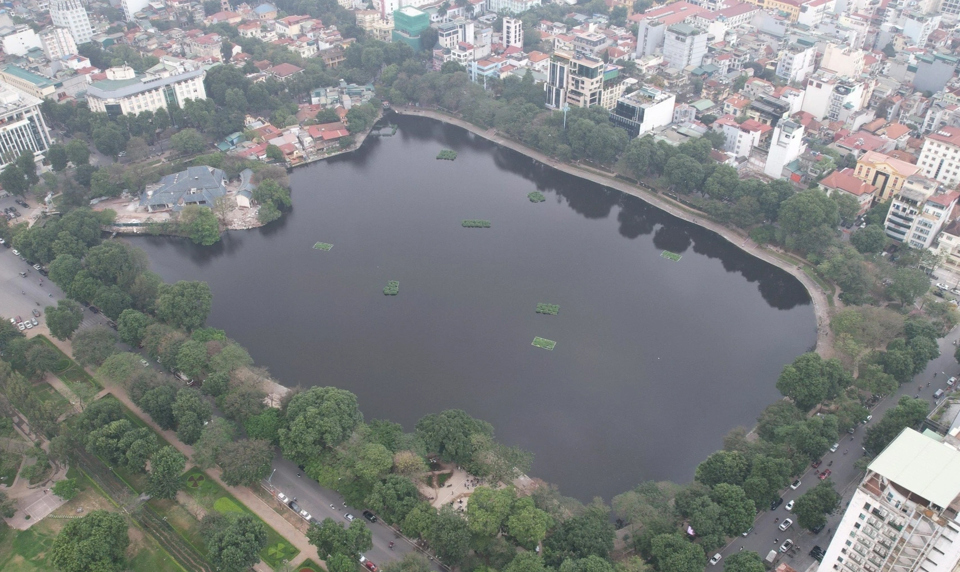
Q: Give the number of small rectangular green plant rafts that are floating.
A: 8